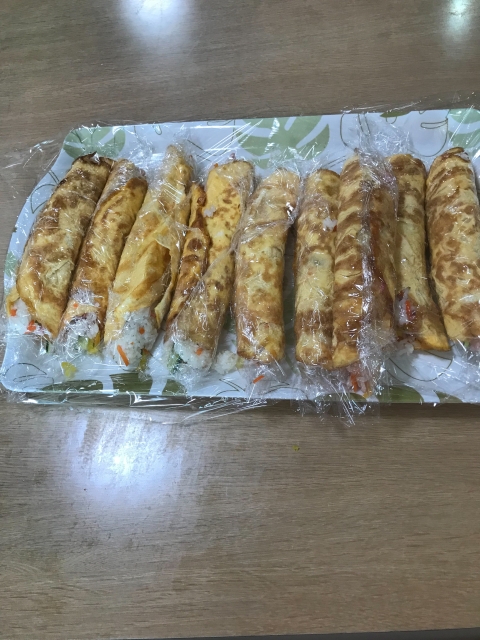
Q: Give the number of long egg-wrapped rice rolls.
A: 9